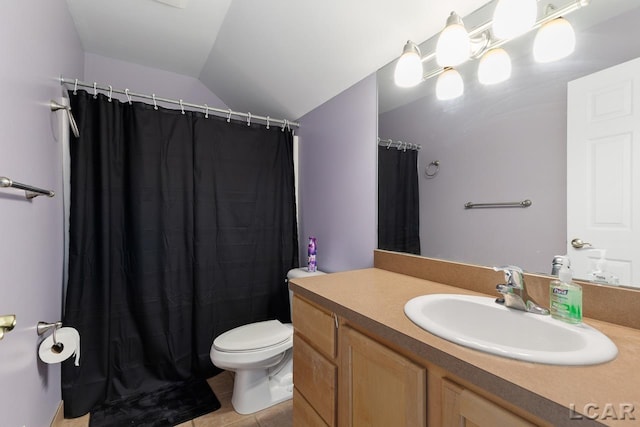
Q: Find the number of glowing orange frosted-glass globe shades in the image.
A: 0